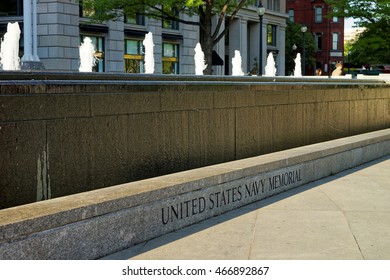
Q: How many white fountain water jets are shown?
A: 7